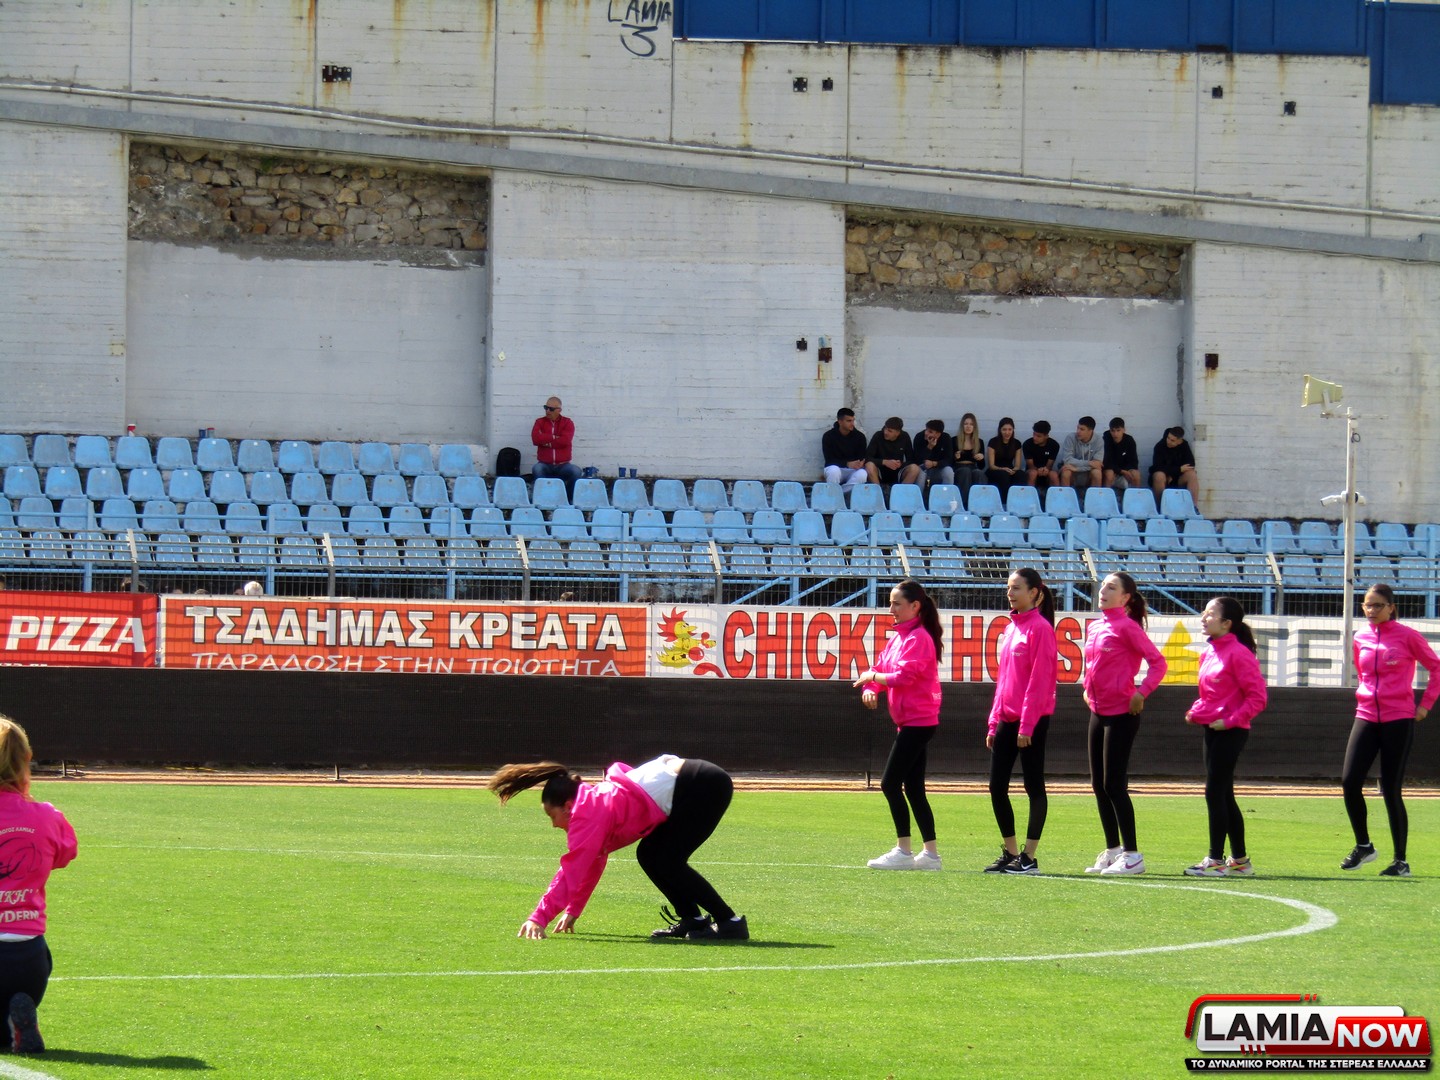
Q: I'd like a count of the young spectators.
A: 9